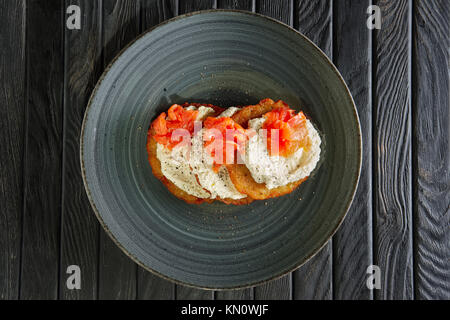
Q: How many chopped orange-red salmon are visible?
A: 3